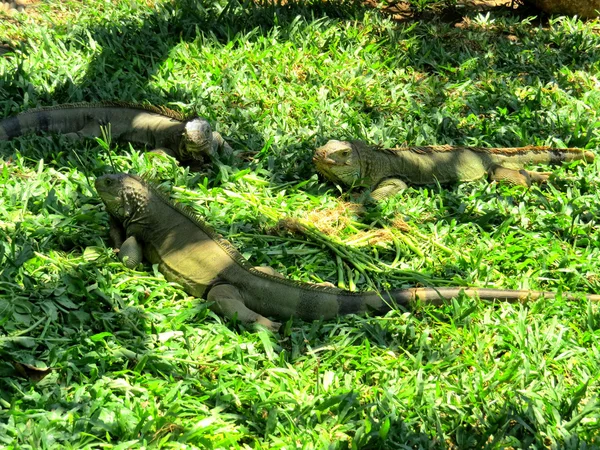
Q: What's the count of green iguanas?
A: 3